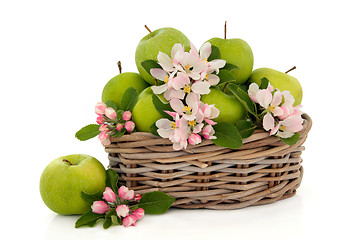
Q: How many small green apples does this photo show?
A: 7